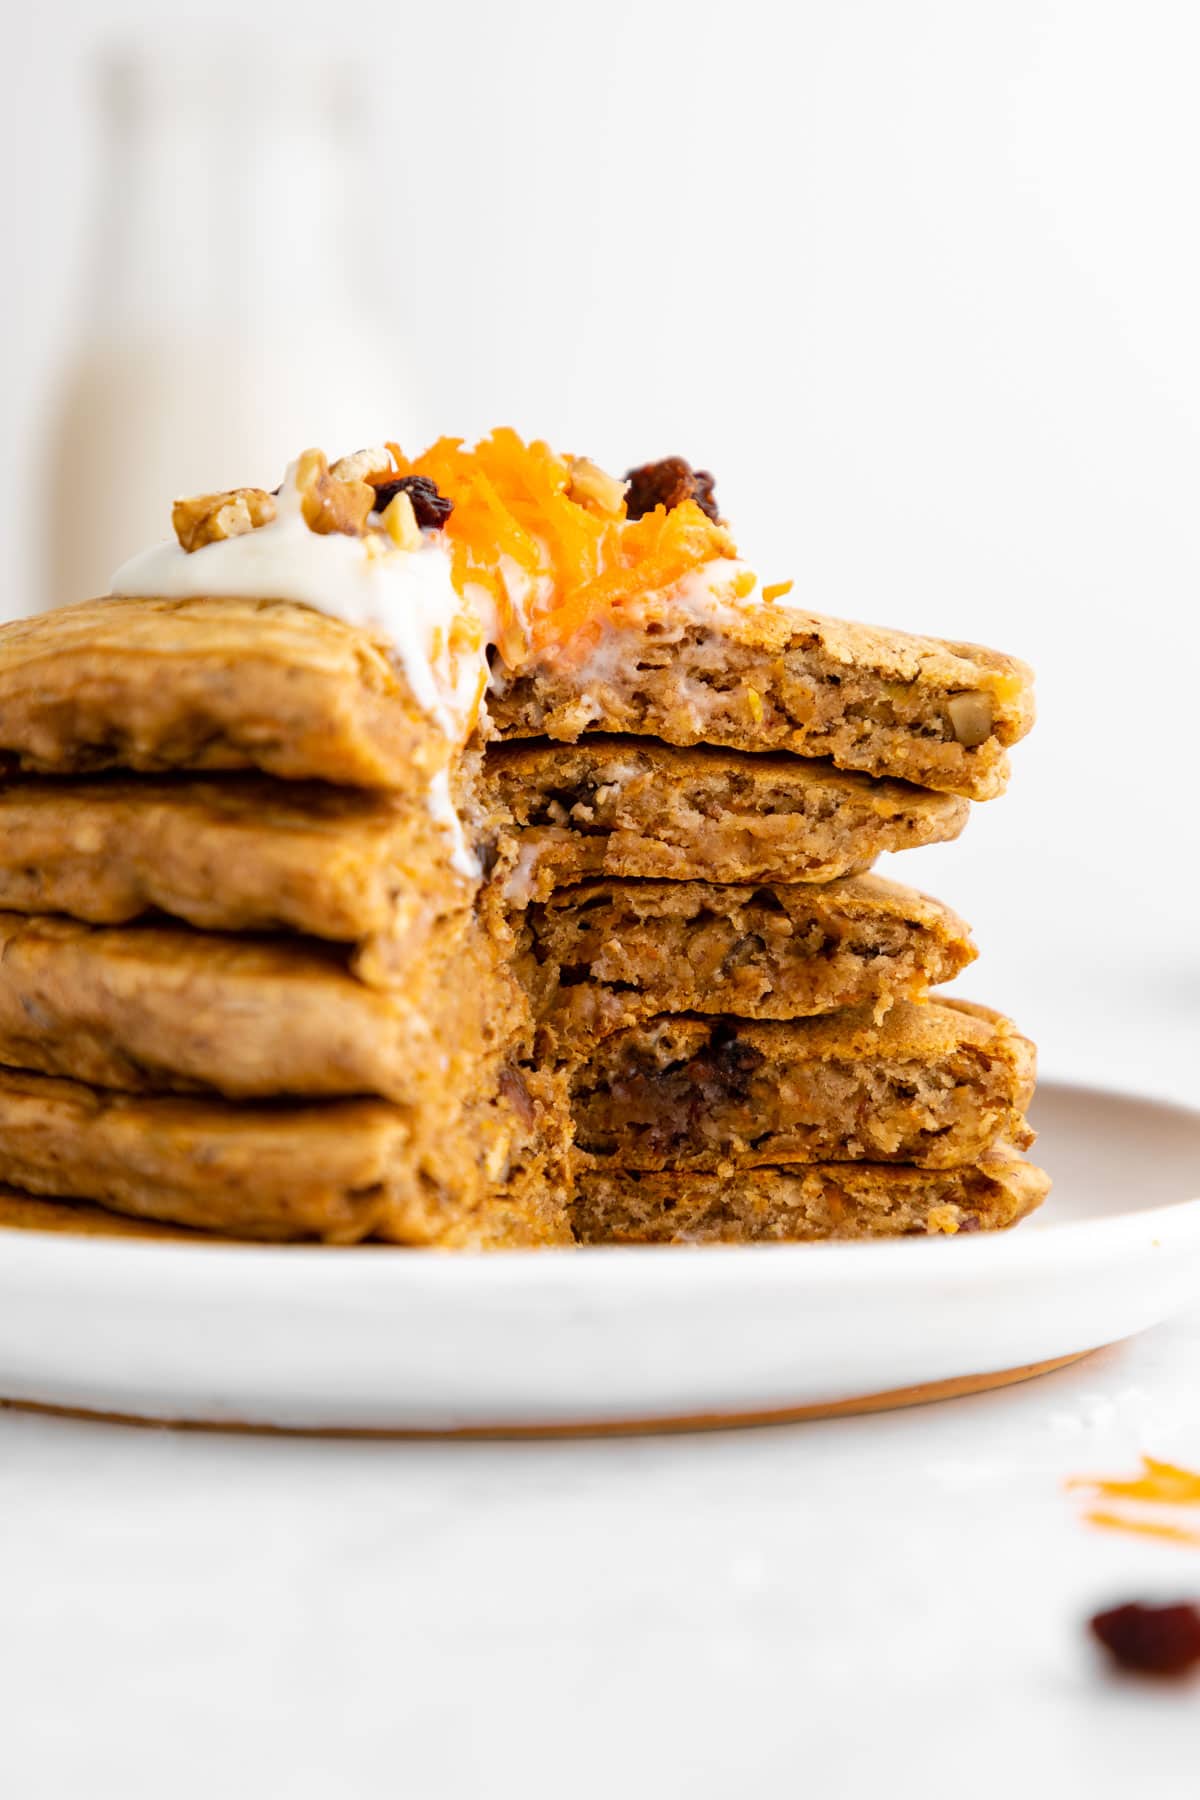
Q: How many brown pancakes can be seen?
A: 5